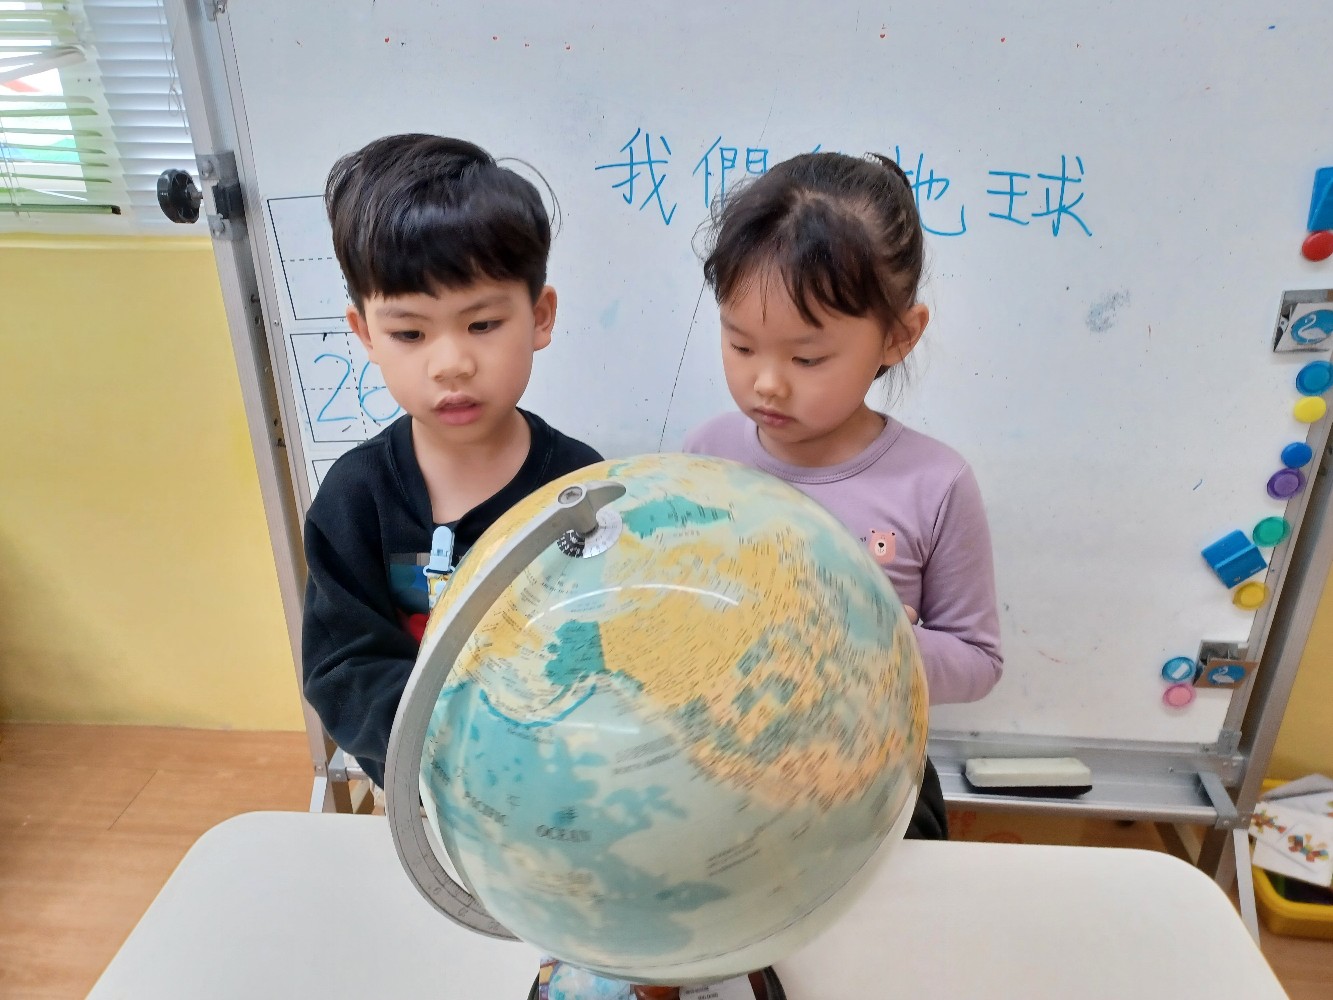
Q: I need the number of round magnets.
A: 9